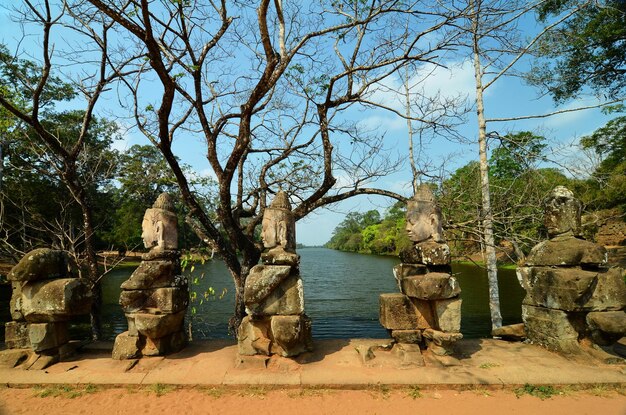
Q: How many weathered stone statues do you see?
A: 5